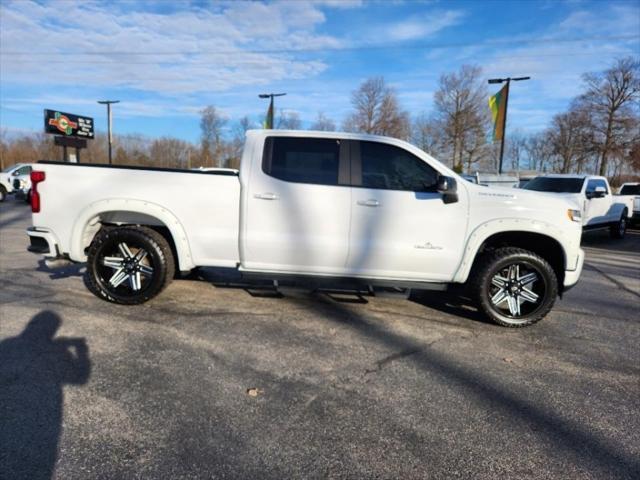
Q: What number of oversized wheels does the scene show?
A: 2